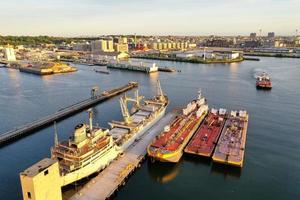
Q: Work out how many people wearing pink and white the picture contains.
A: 0